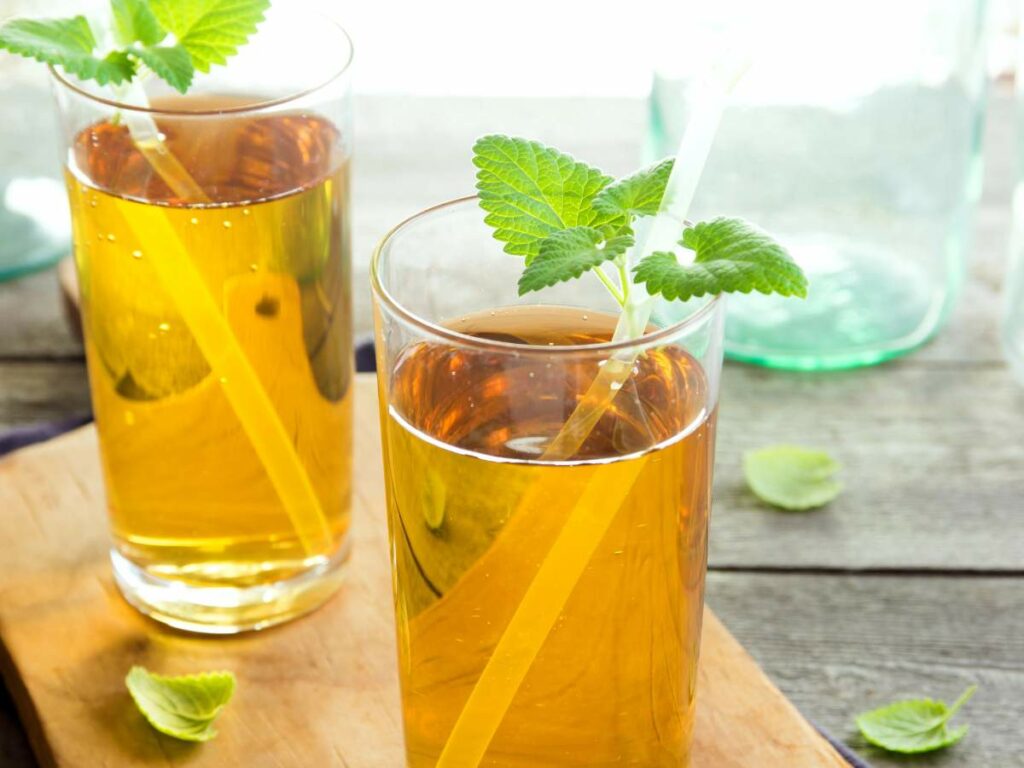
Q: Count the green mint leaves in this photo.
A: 11